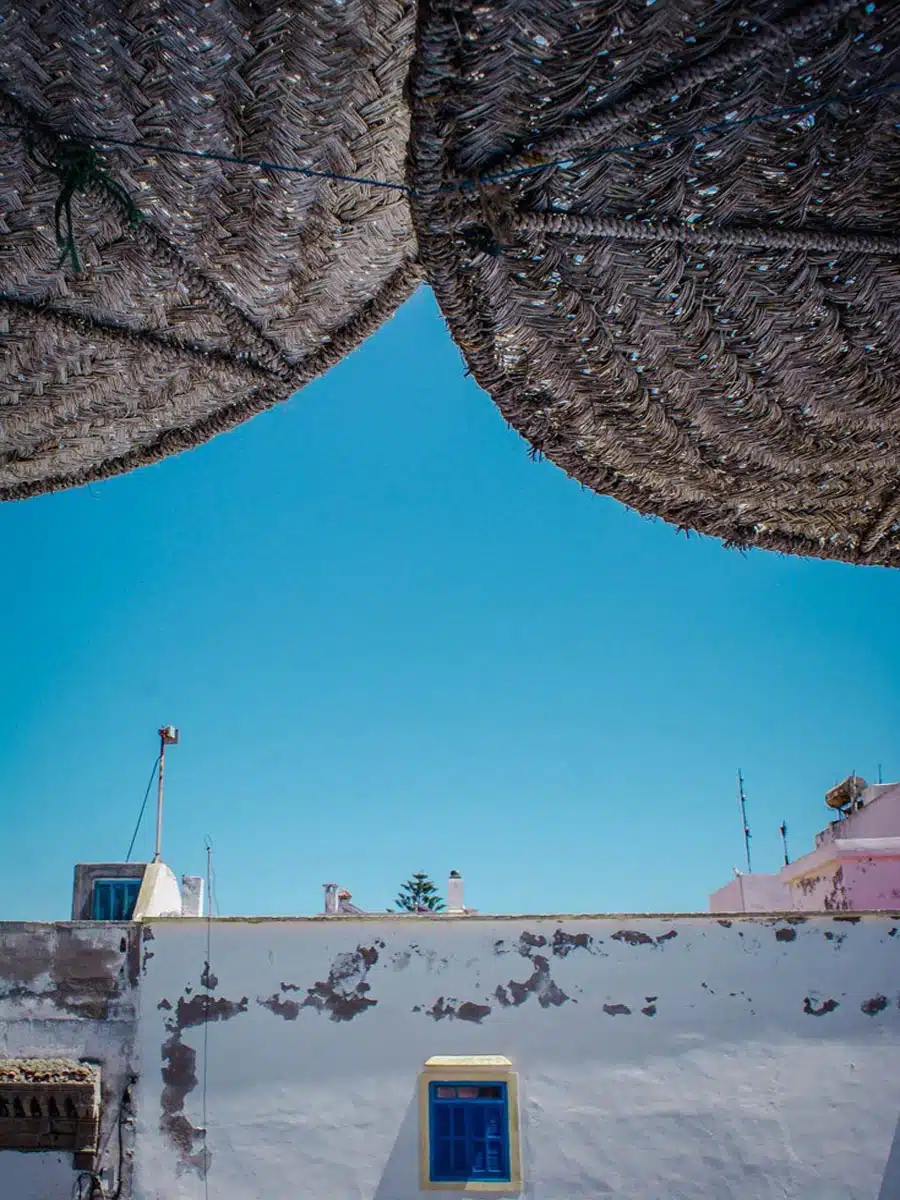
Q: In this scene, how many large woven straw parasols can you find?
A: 2